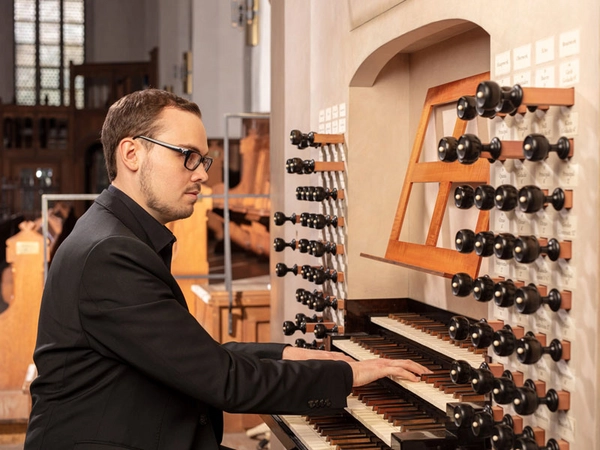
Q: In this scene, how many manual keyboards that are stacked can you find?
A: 4